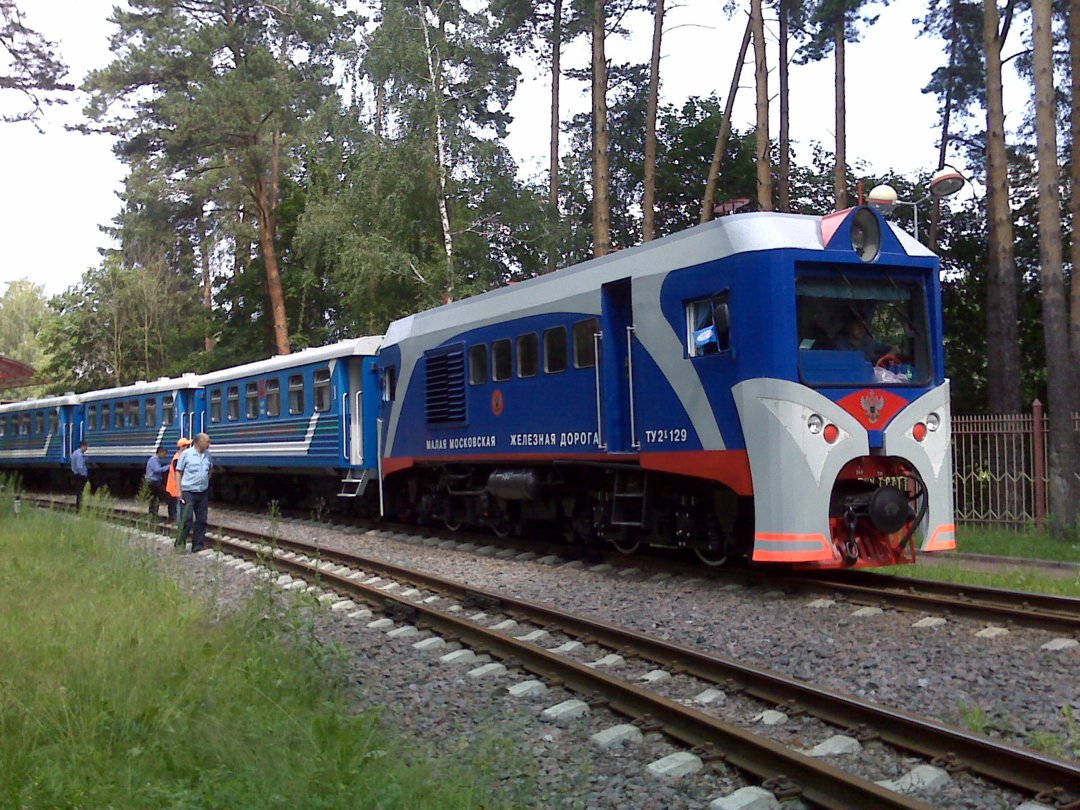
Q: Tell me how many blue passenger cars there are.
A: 3